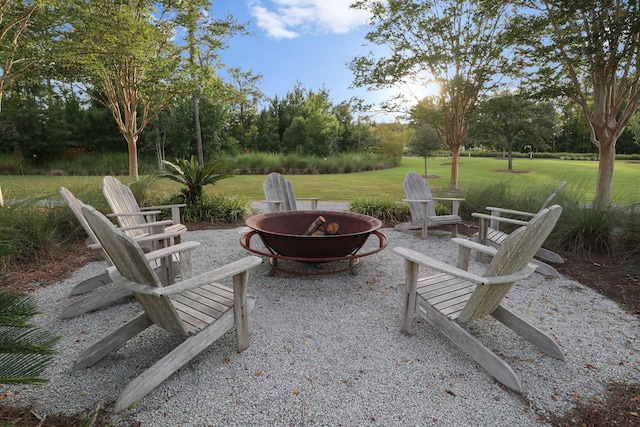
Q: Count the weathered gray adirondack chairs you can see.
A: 7